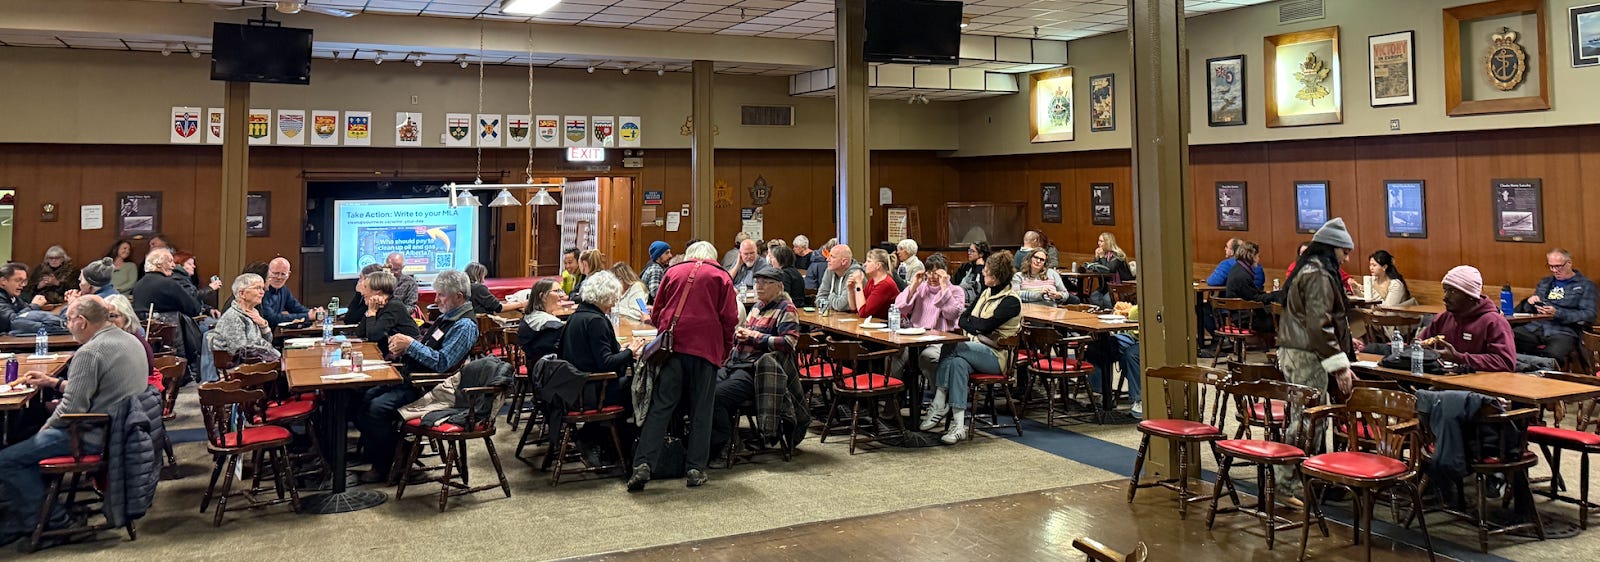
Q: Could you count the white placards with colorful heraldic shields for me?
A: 14